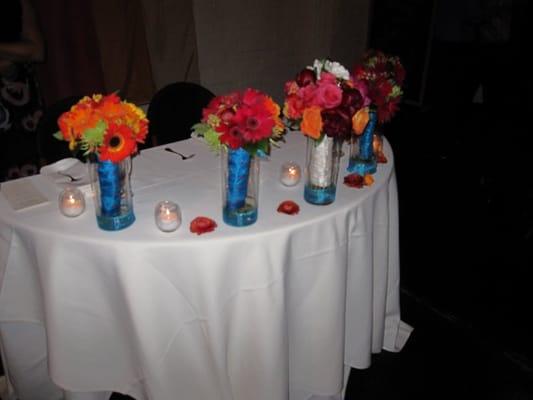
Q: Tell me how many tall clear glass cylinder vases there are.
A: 4